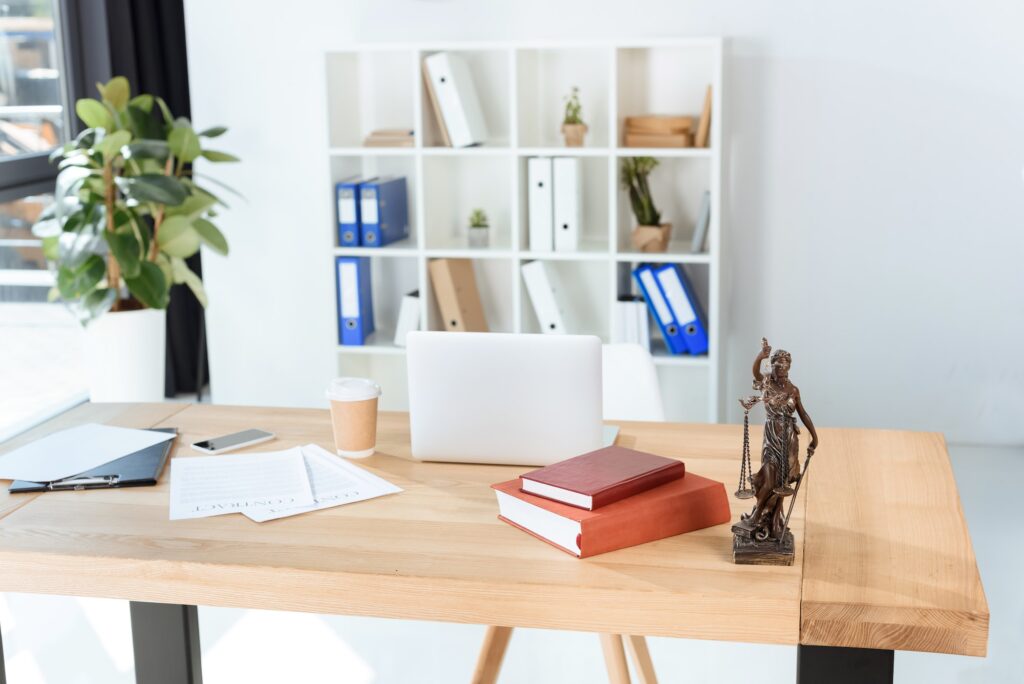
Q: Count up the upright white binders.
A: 2